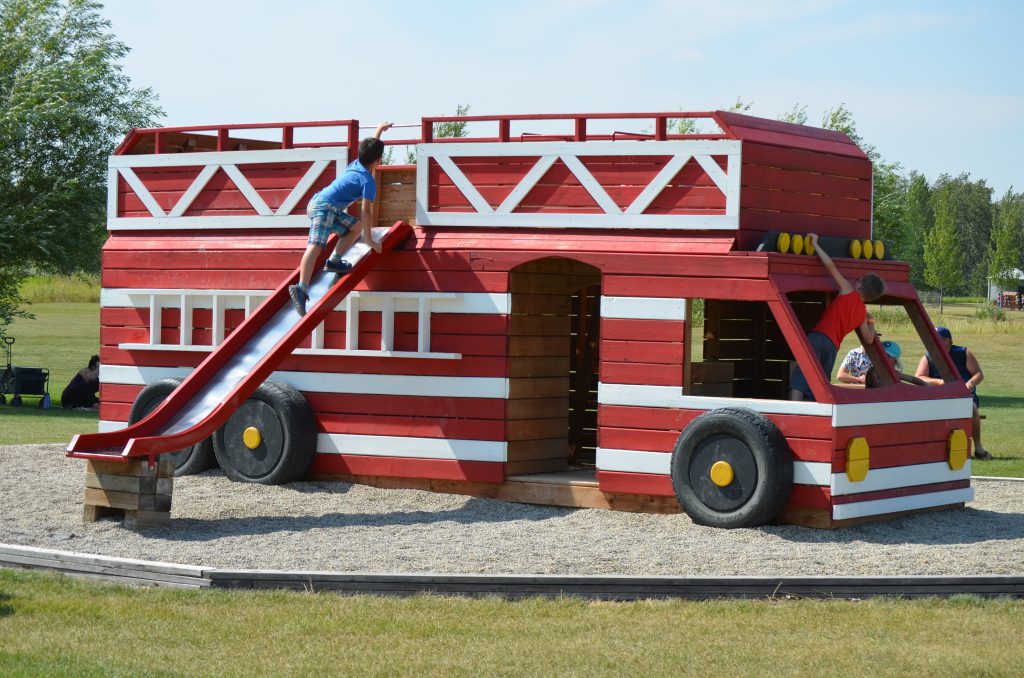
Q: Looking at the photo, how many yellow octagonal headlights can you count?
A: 2